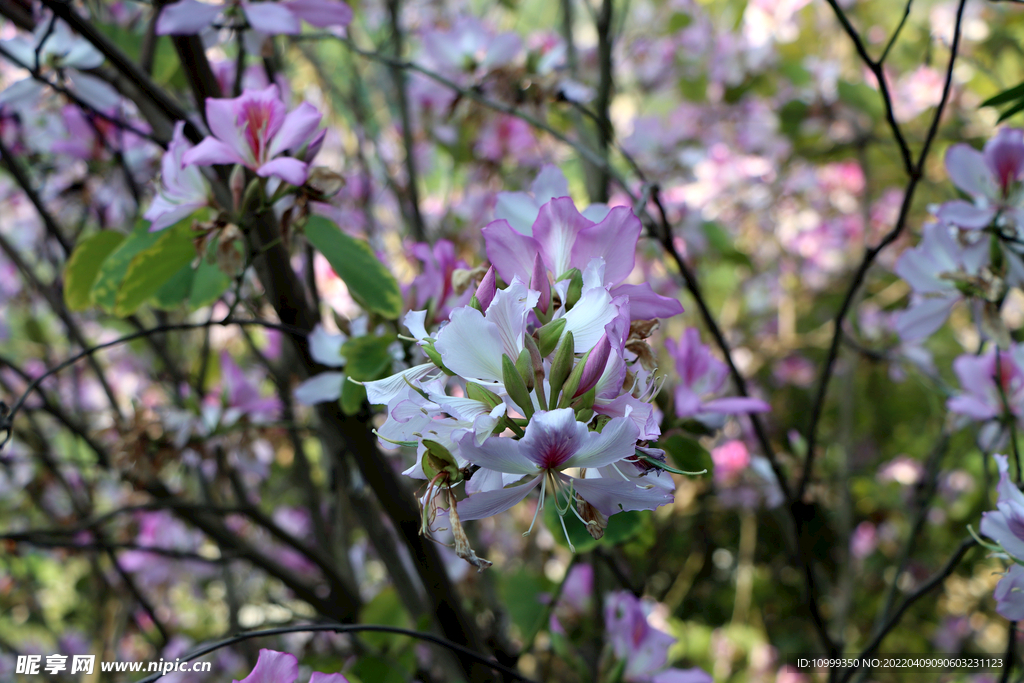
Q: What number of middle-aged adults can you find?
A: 0